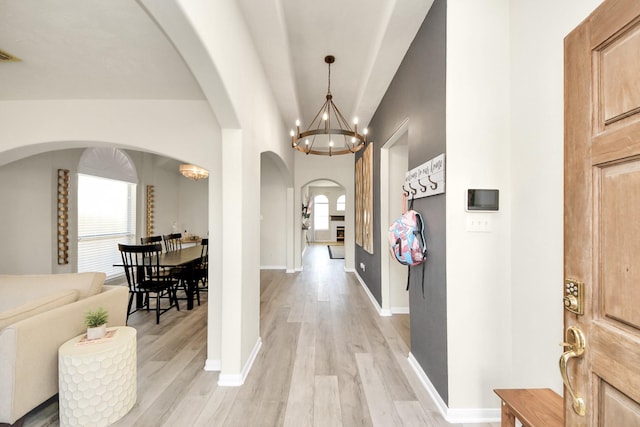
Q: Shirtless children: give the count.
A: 0